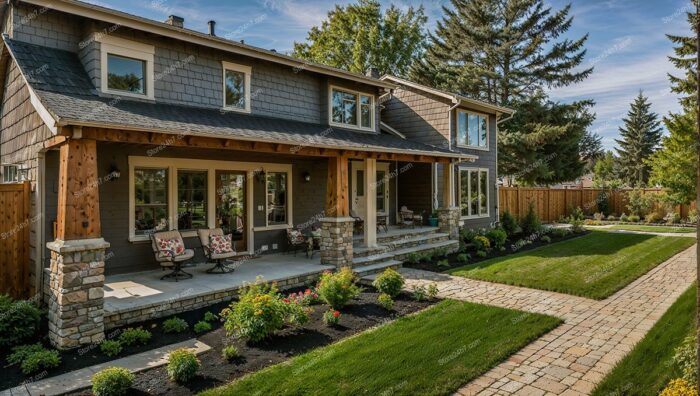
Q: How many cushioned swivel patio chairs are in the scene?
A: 2